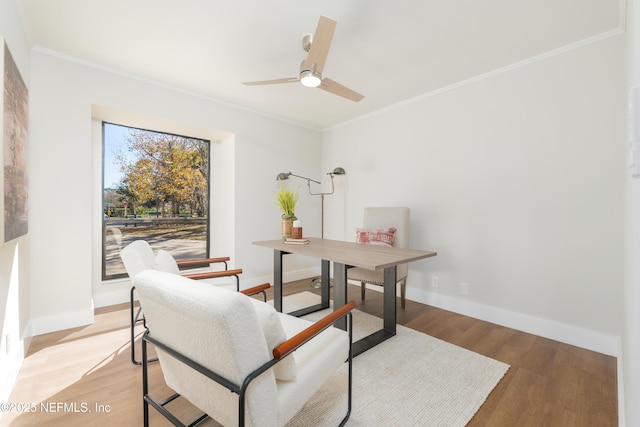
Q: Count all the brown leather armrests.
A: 4